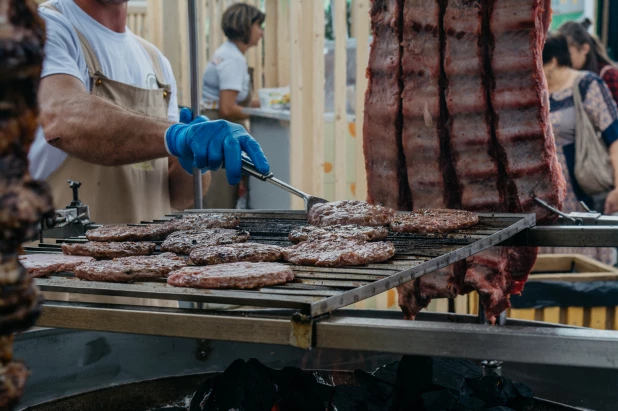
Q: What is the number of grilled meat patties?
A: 12